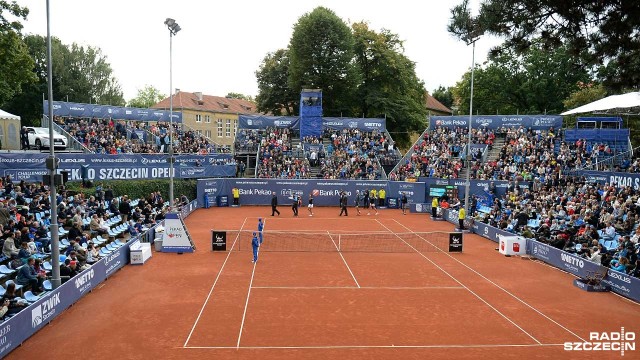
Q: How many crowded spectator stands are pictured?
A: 5